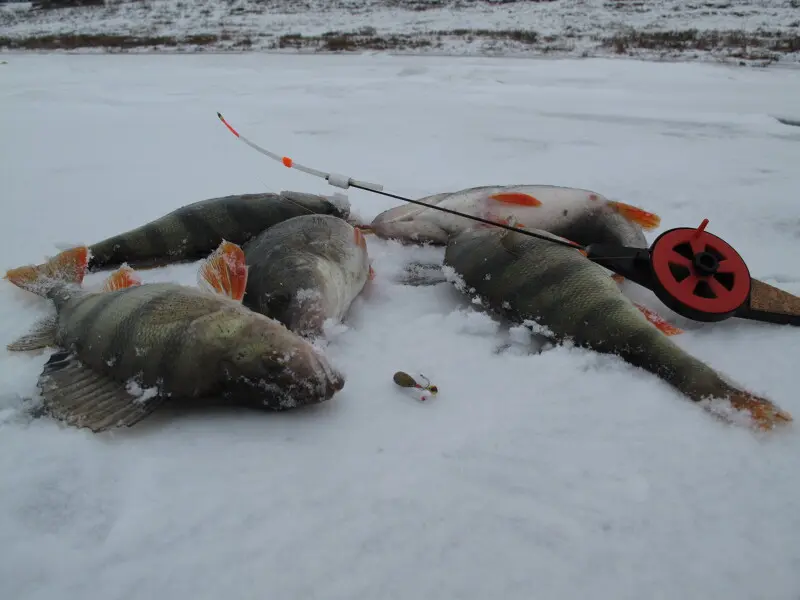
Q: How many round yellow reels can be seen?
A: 0